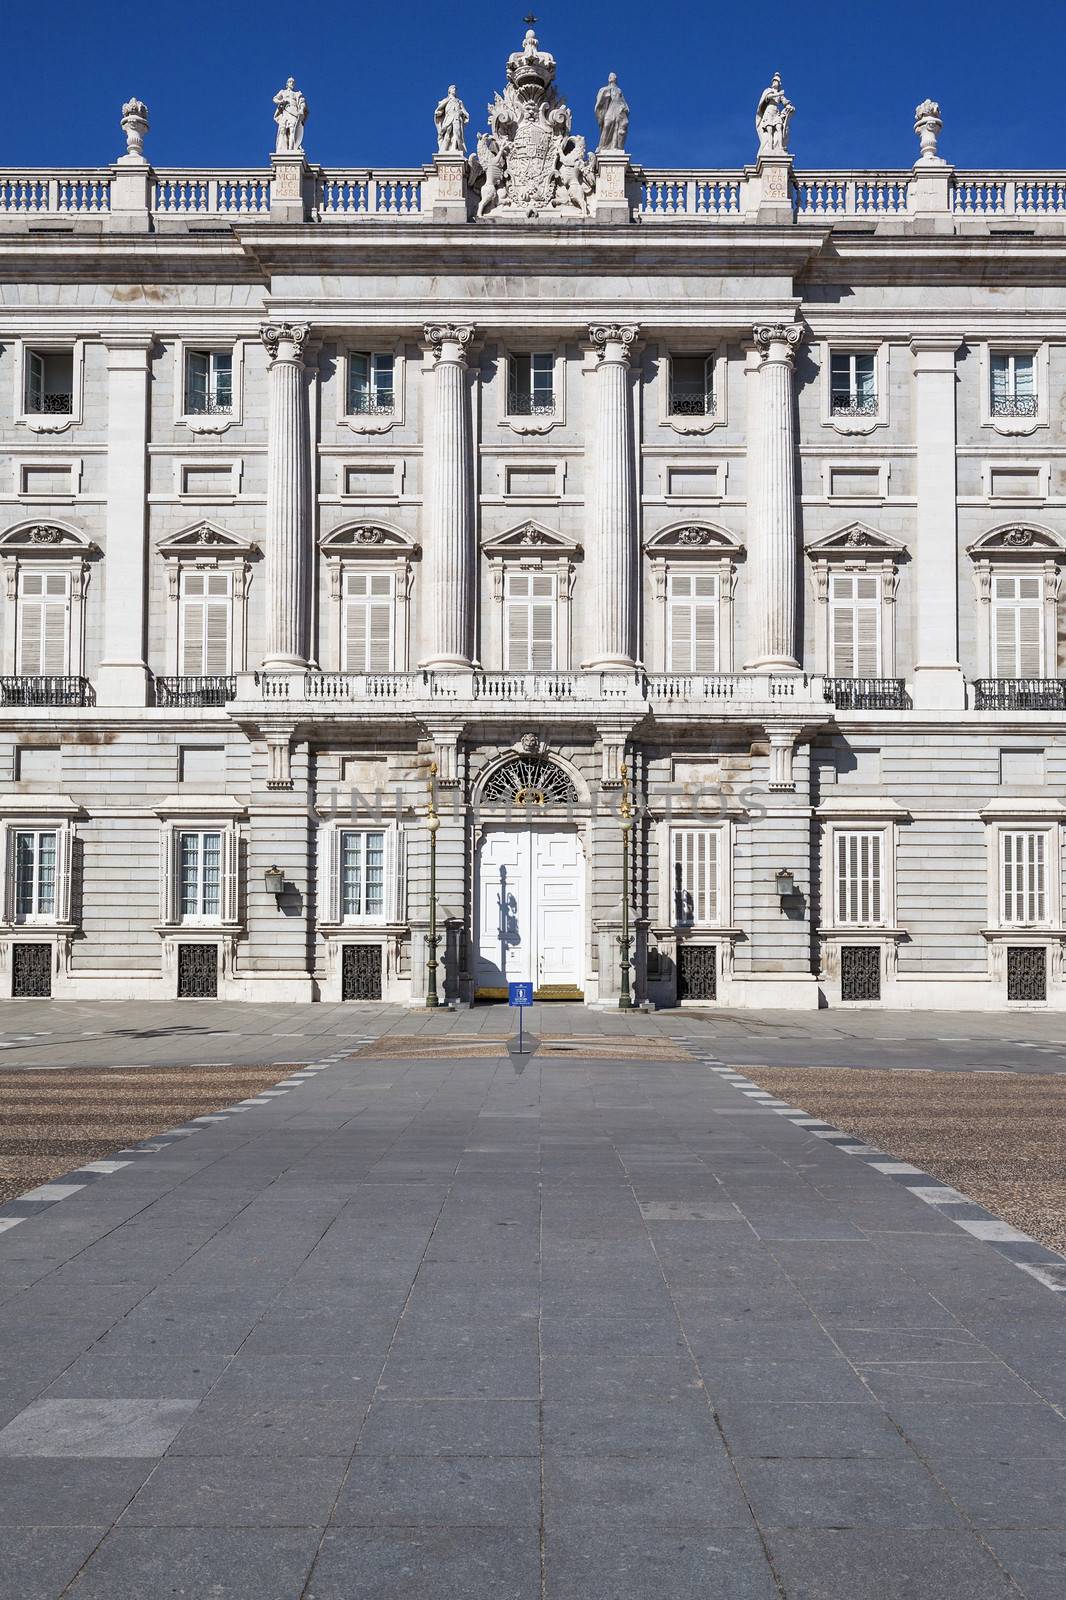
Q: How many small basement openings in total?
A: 6